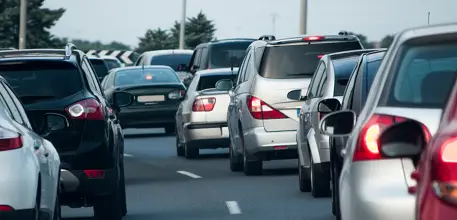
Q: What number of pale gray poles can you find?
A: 3